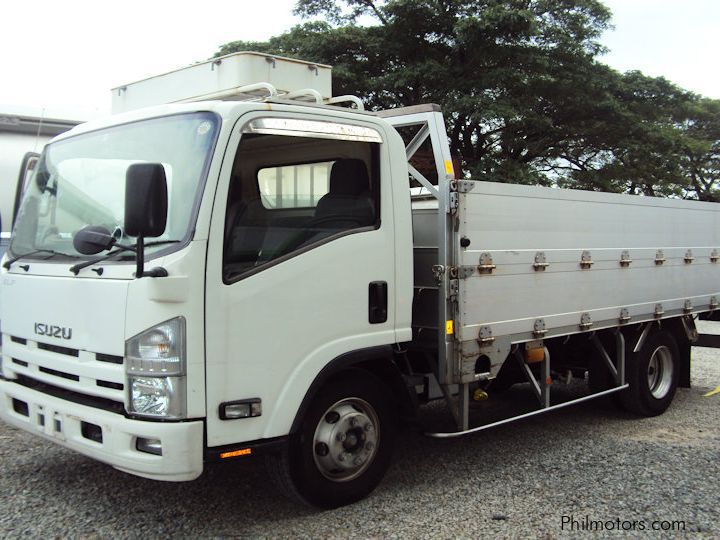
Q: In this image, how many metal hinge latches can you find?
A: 14